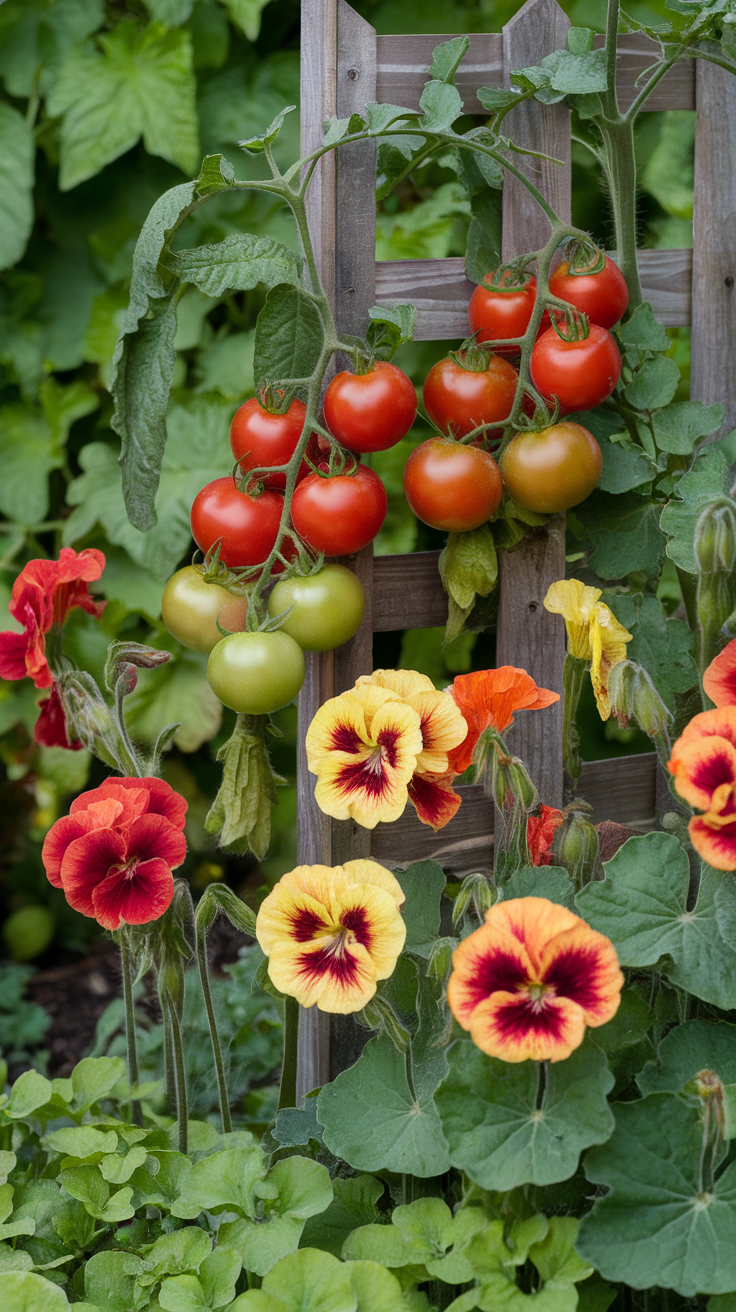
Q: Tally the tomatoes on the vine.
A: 13